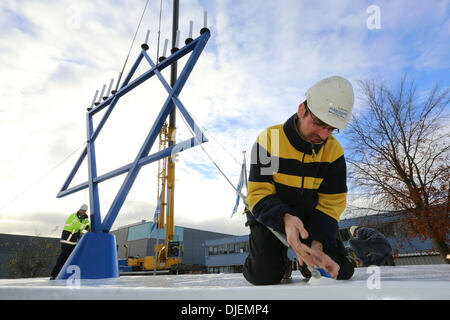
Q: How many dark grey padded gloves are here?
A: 0